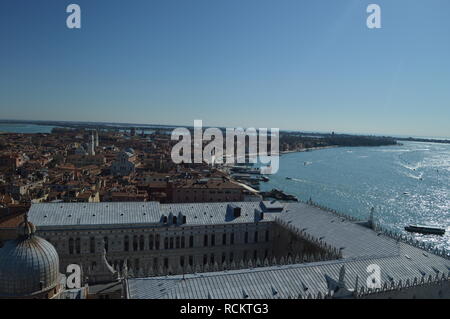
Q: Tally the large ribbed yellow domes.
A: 0